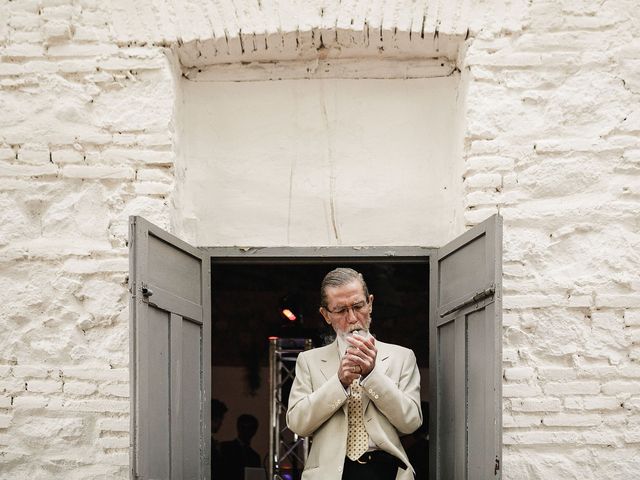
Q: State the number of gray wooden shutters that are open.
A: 2